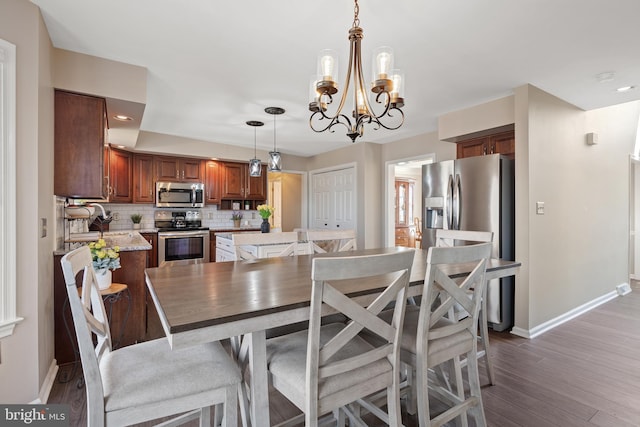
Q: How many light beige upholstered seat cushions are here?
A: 3